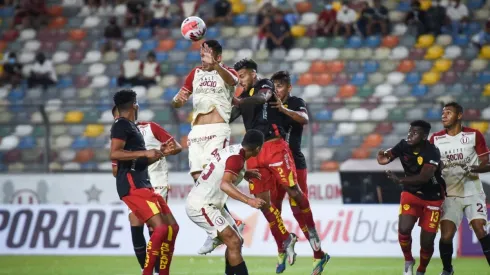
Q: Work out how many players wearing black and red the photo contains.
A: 4